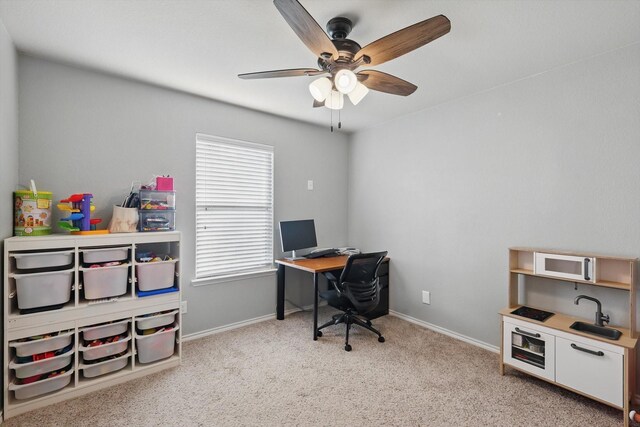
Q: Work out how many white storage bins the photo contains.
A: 13